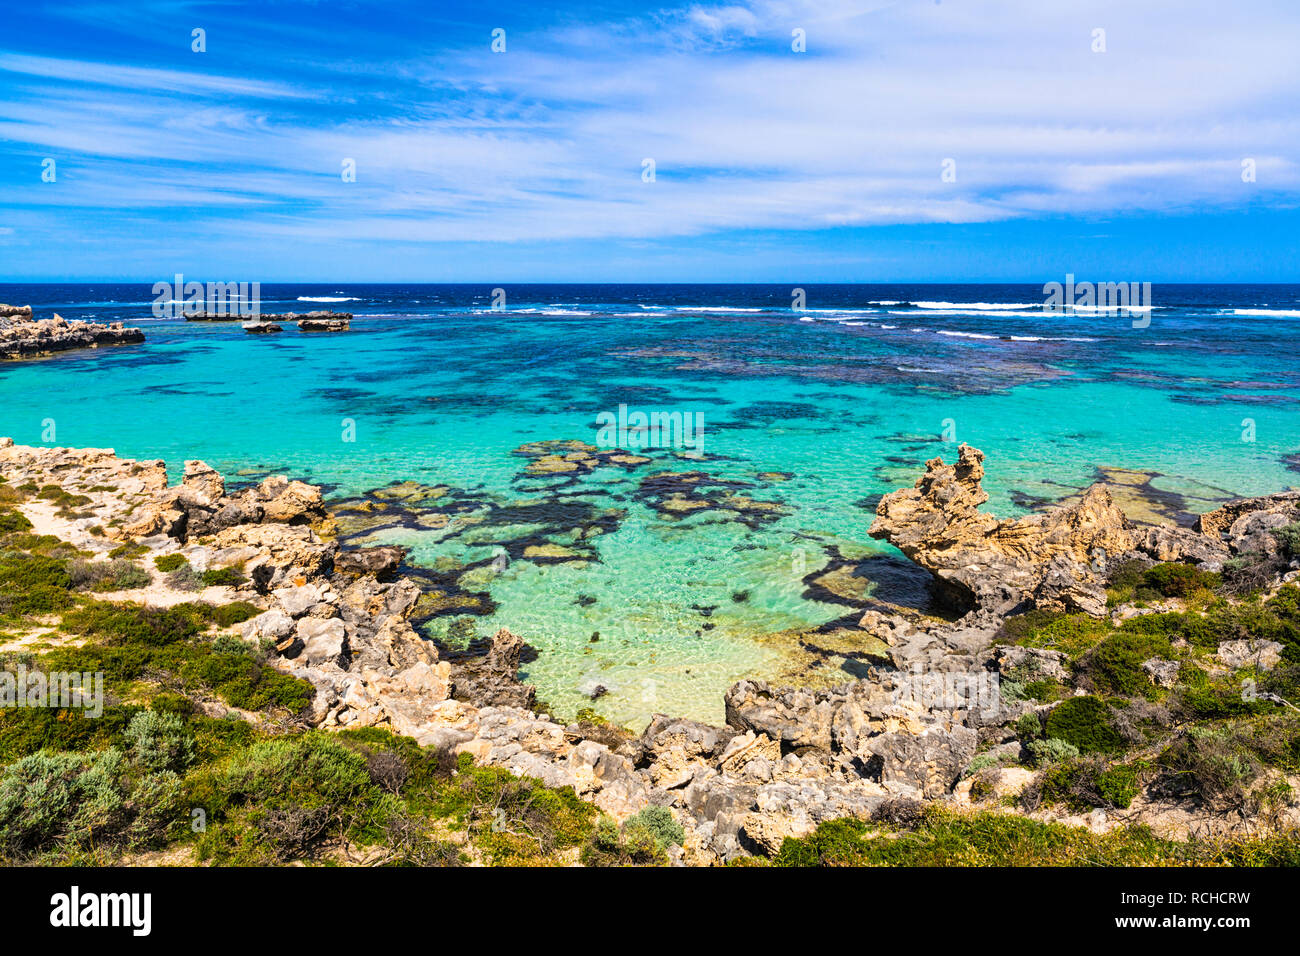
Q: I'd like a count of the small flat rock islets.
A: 3